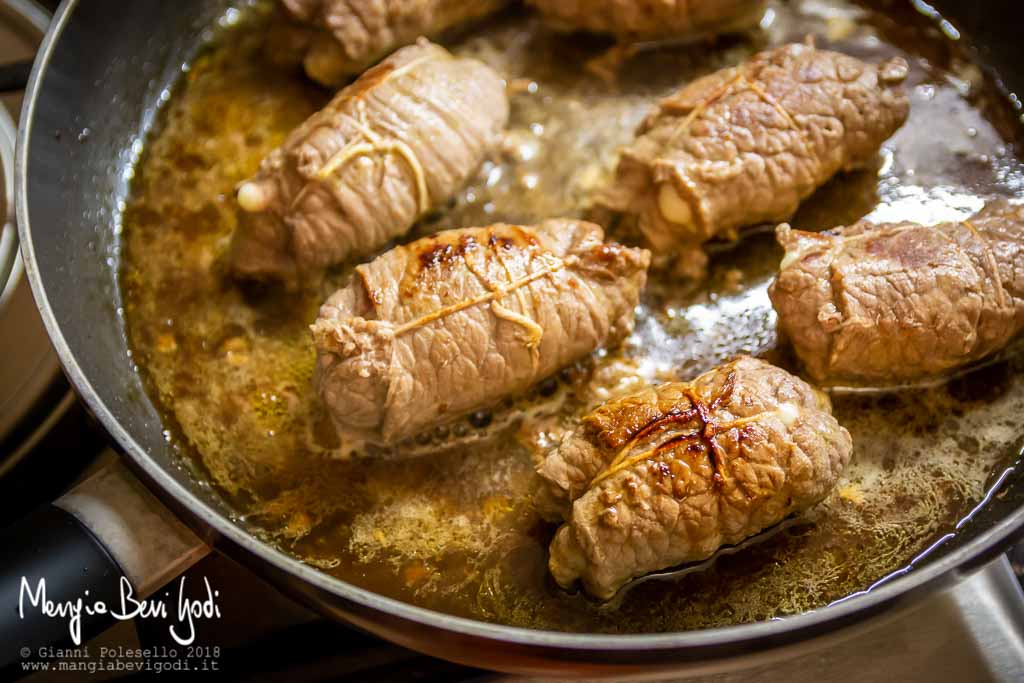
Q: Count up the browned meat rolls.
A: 7